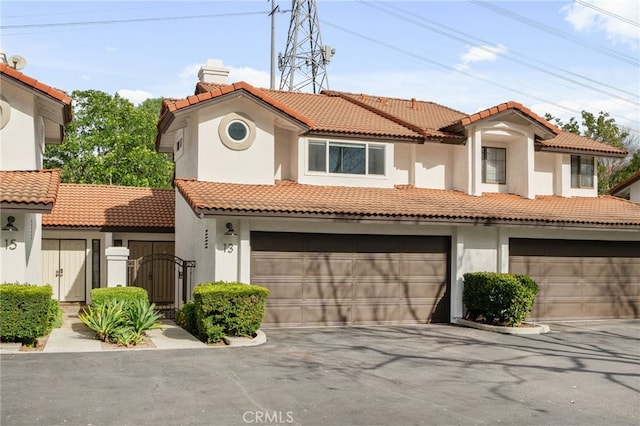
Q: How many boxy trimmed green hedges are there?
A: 4